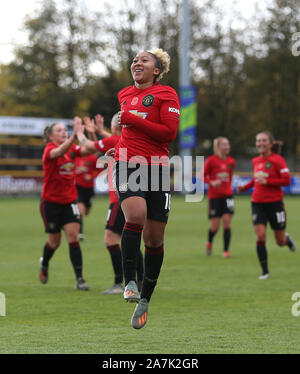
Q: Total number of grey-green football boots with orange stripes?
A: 2